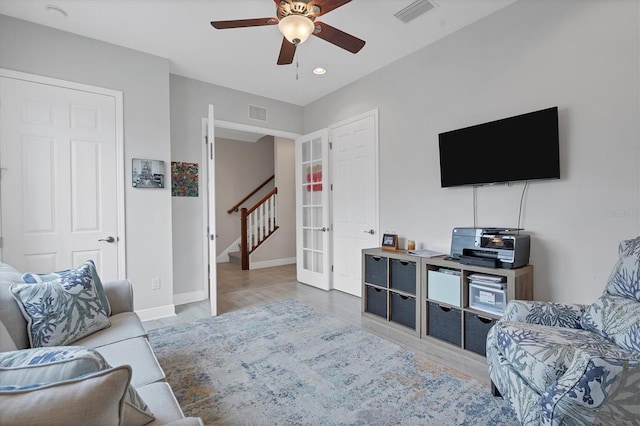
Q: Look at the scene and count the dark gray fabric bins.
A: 6